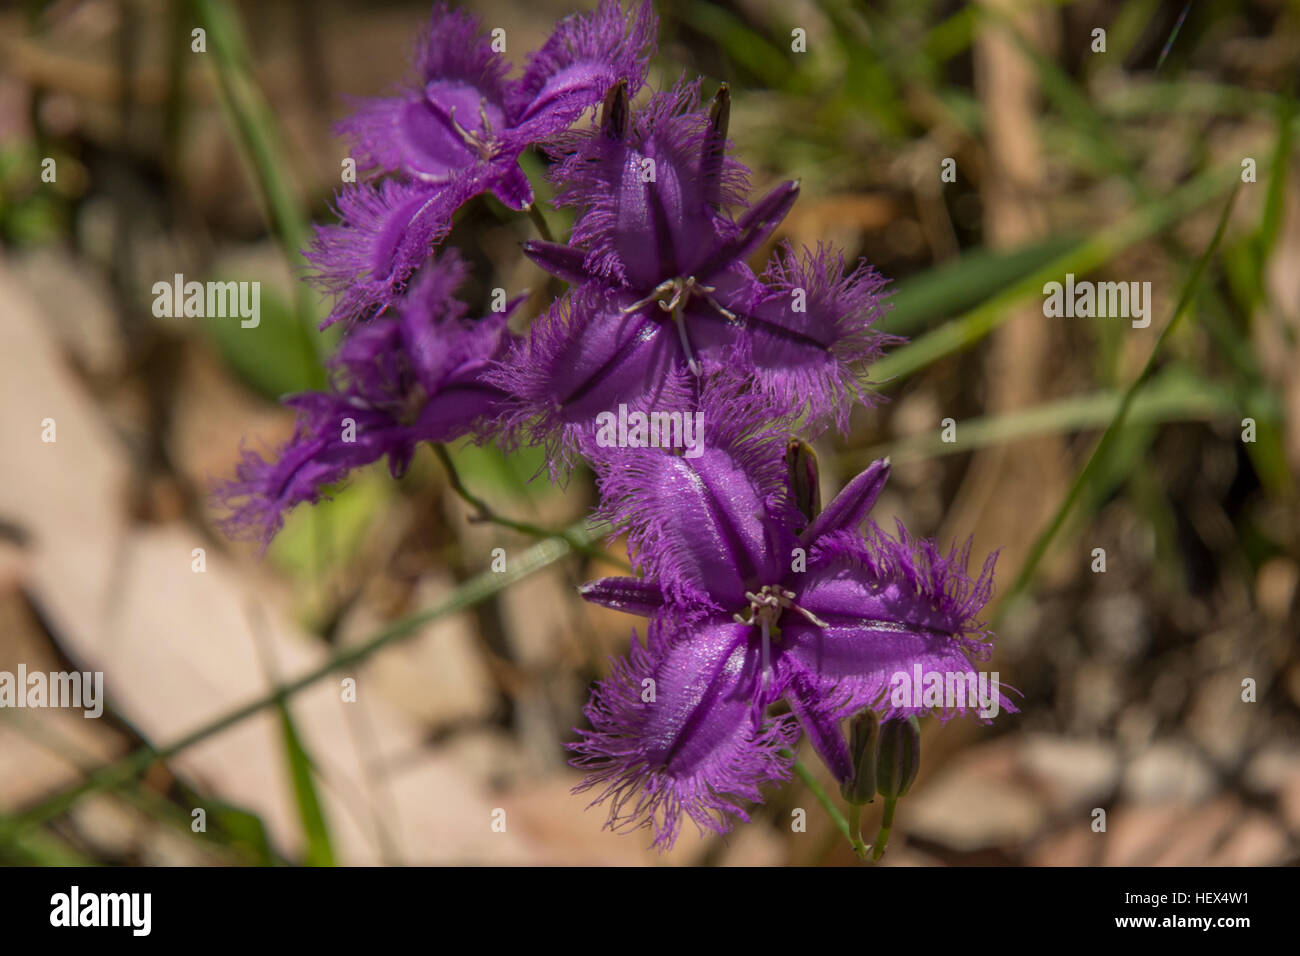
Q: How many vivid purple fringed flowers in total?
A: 4